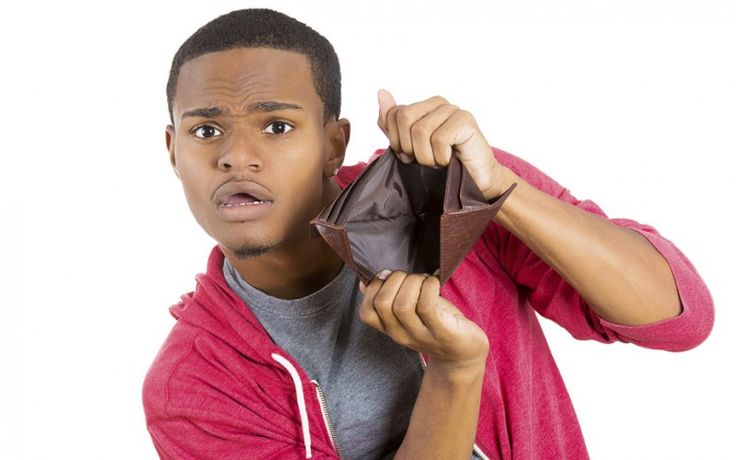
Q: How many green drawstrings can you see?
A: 0